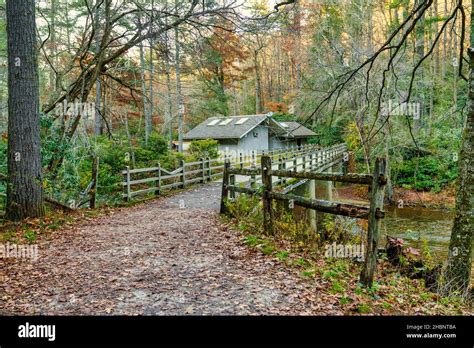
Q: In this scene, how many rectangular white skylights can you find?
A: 4